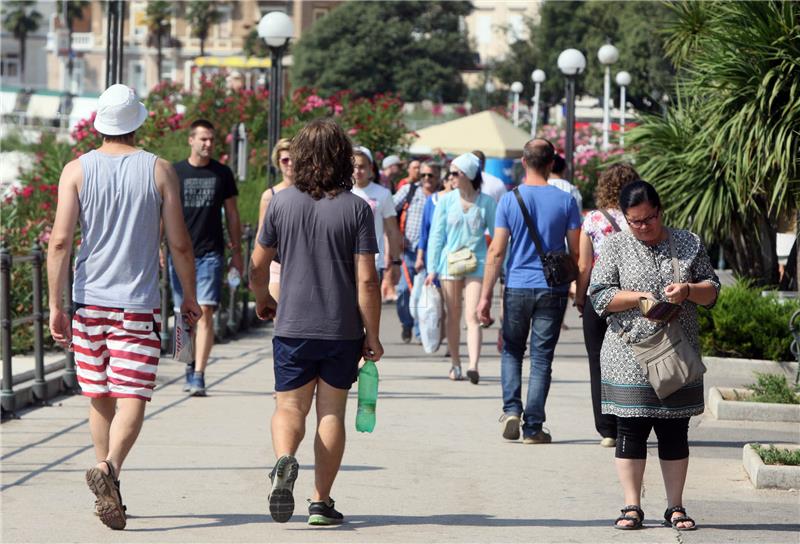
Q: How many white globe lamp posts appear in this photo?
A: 6